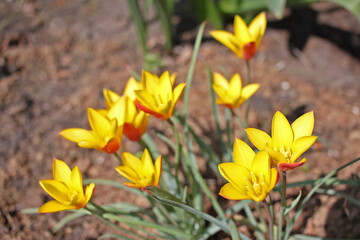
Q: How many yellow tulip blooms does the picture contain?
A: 9